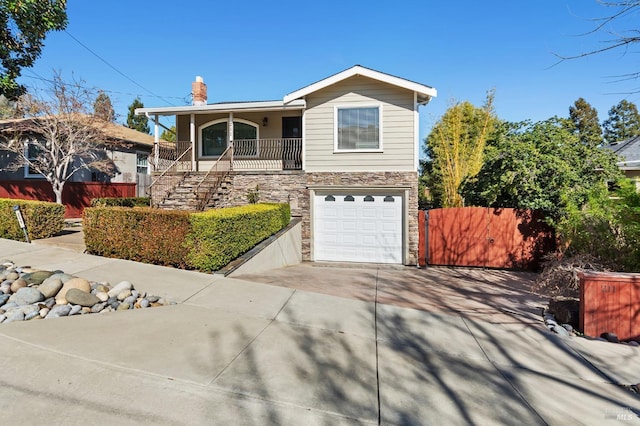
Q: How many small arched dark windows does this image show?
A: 4